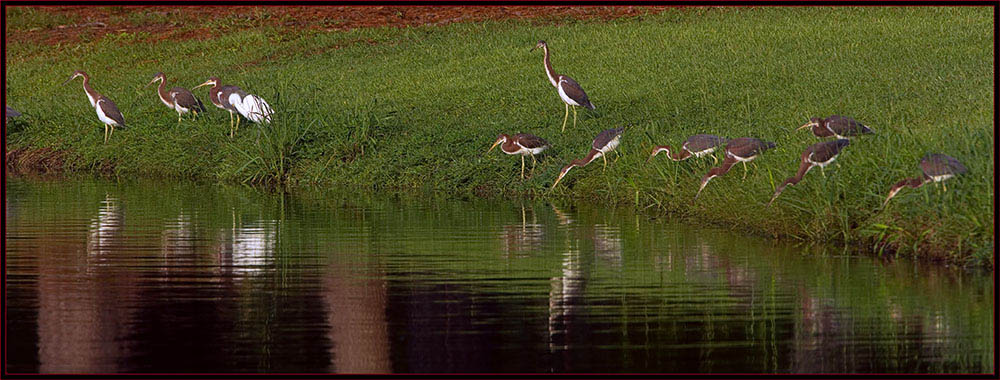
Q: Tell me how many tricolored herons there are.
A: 11